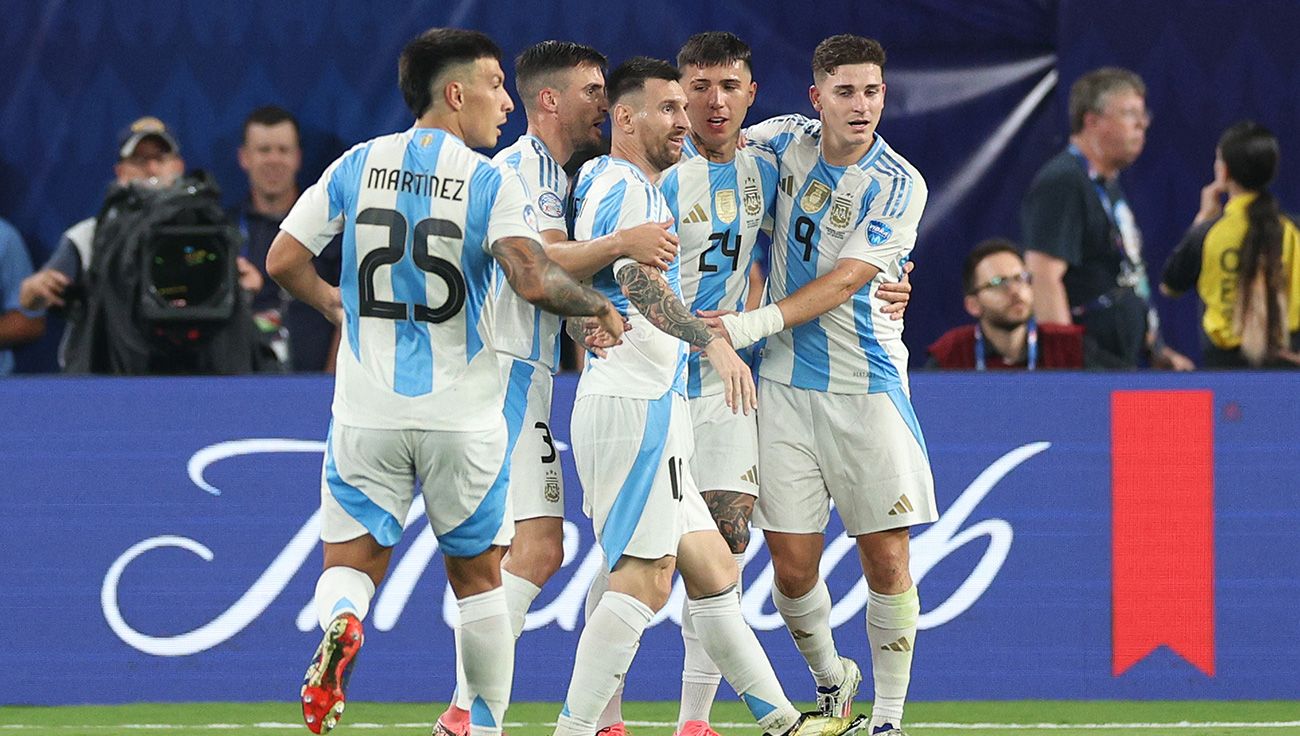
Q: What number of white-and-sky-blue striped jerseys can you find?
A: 5